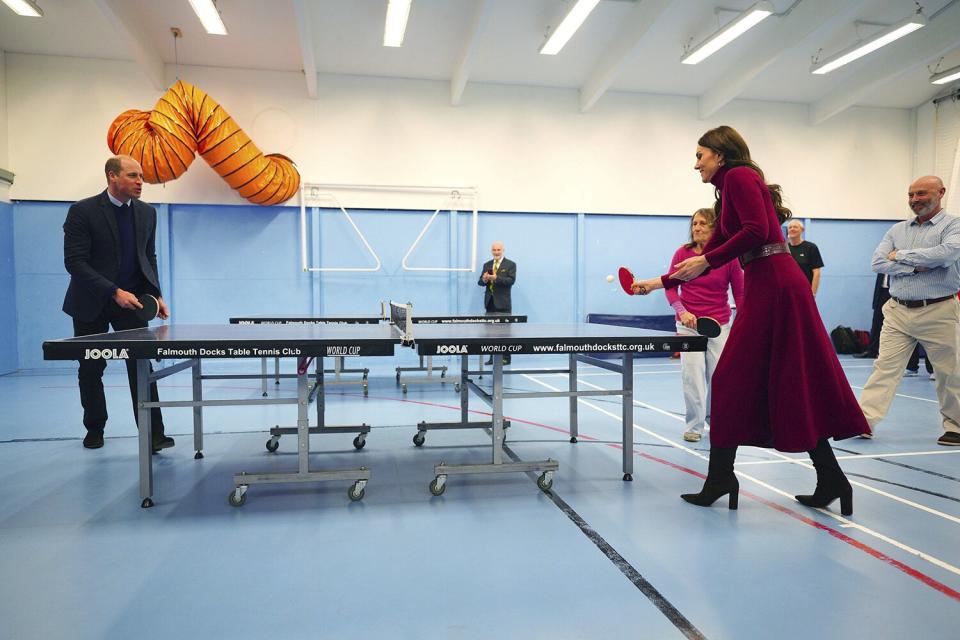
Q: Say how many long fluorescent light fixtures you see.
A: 7